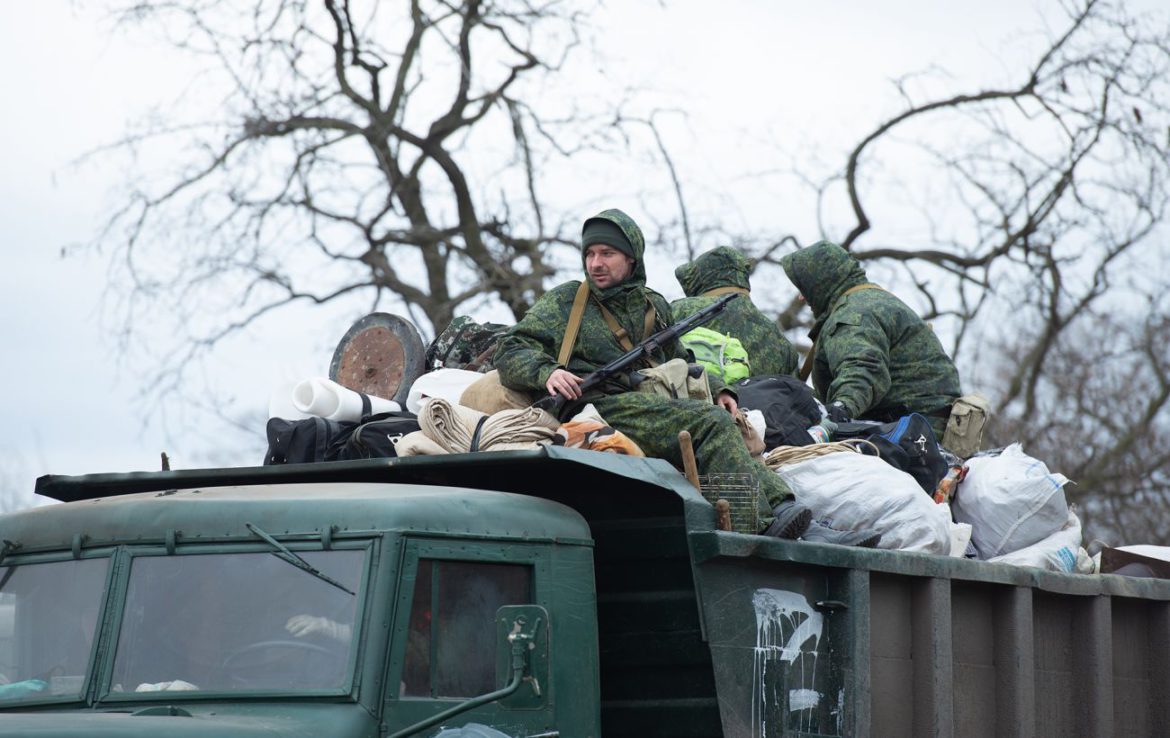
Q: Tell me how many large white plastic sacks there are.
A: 3